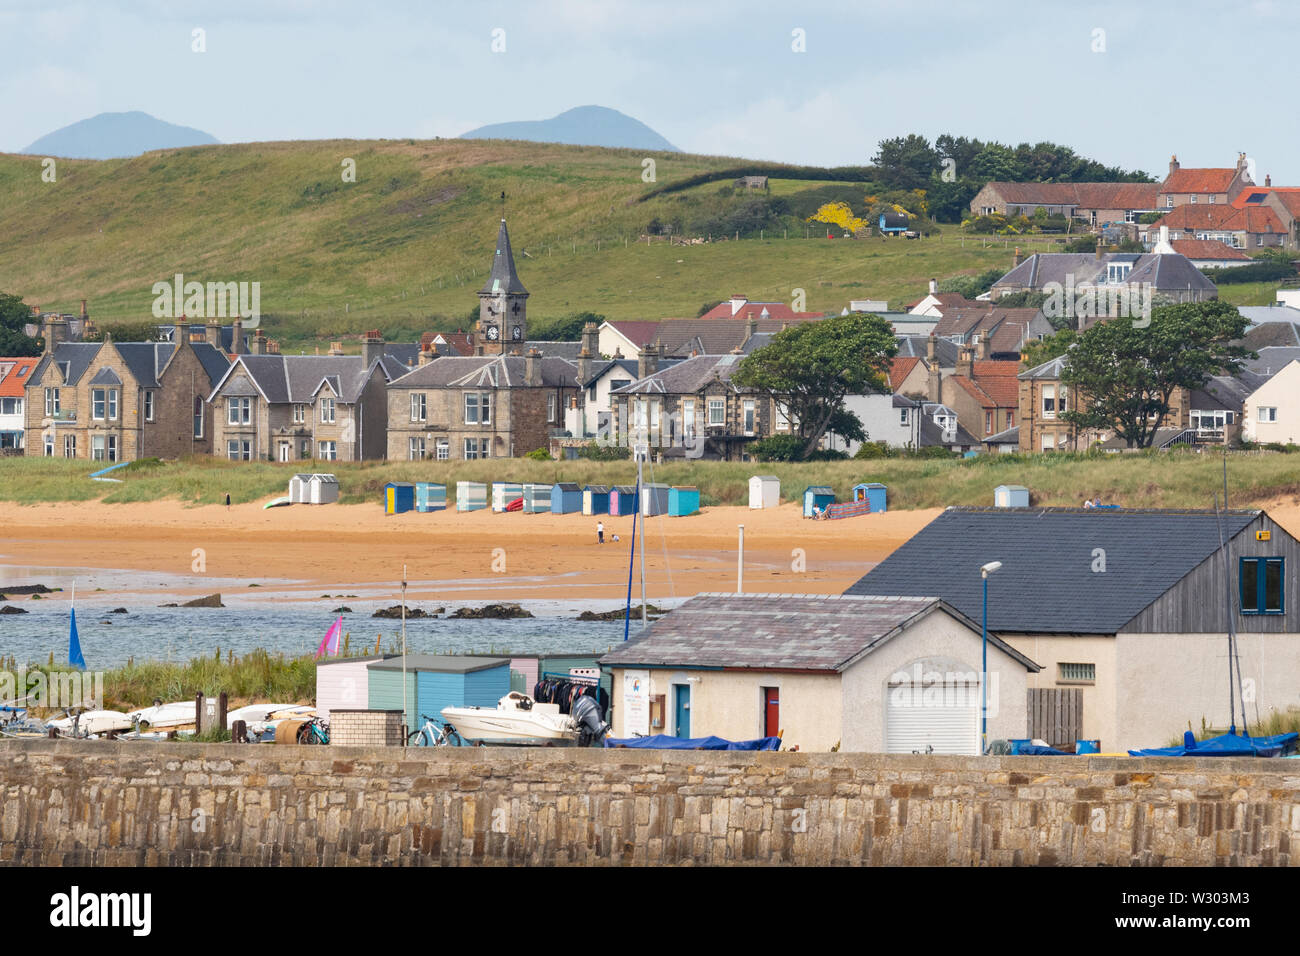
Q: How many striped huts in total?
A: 4